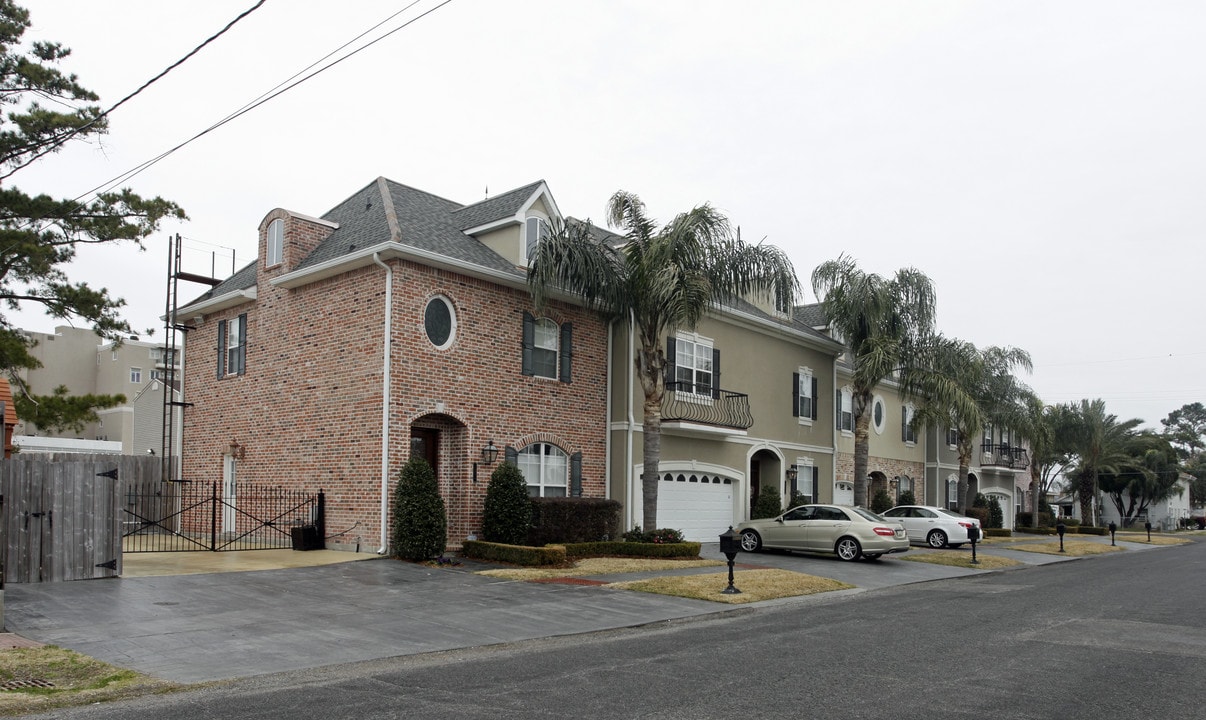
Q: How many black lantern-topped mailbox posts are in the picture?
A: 5